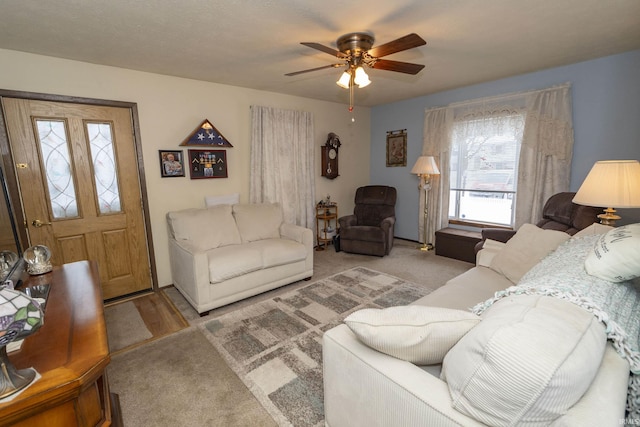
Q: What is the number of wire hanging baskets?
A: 0